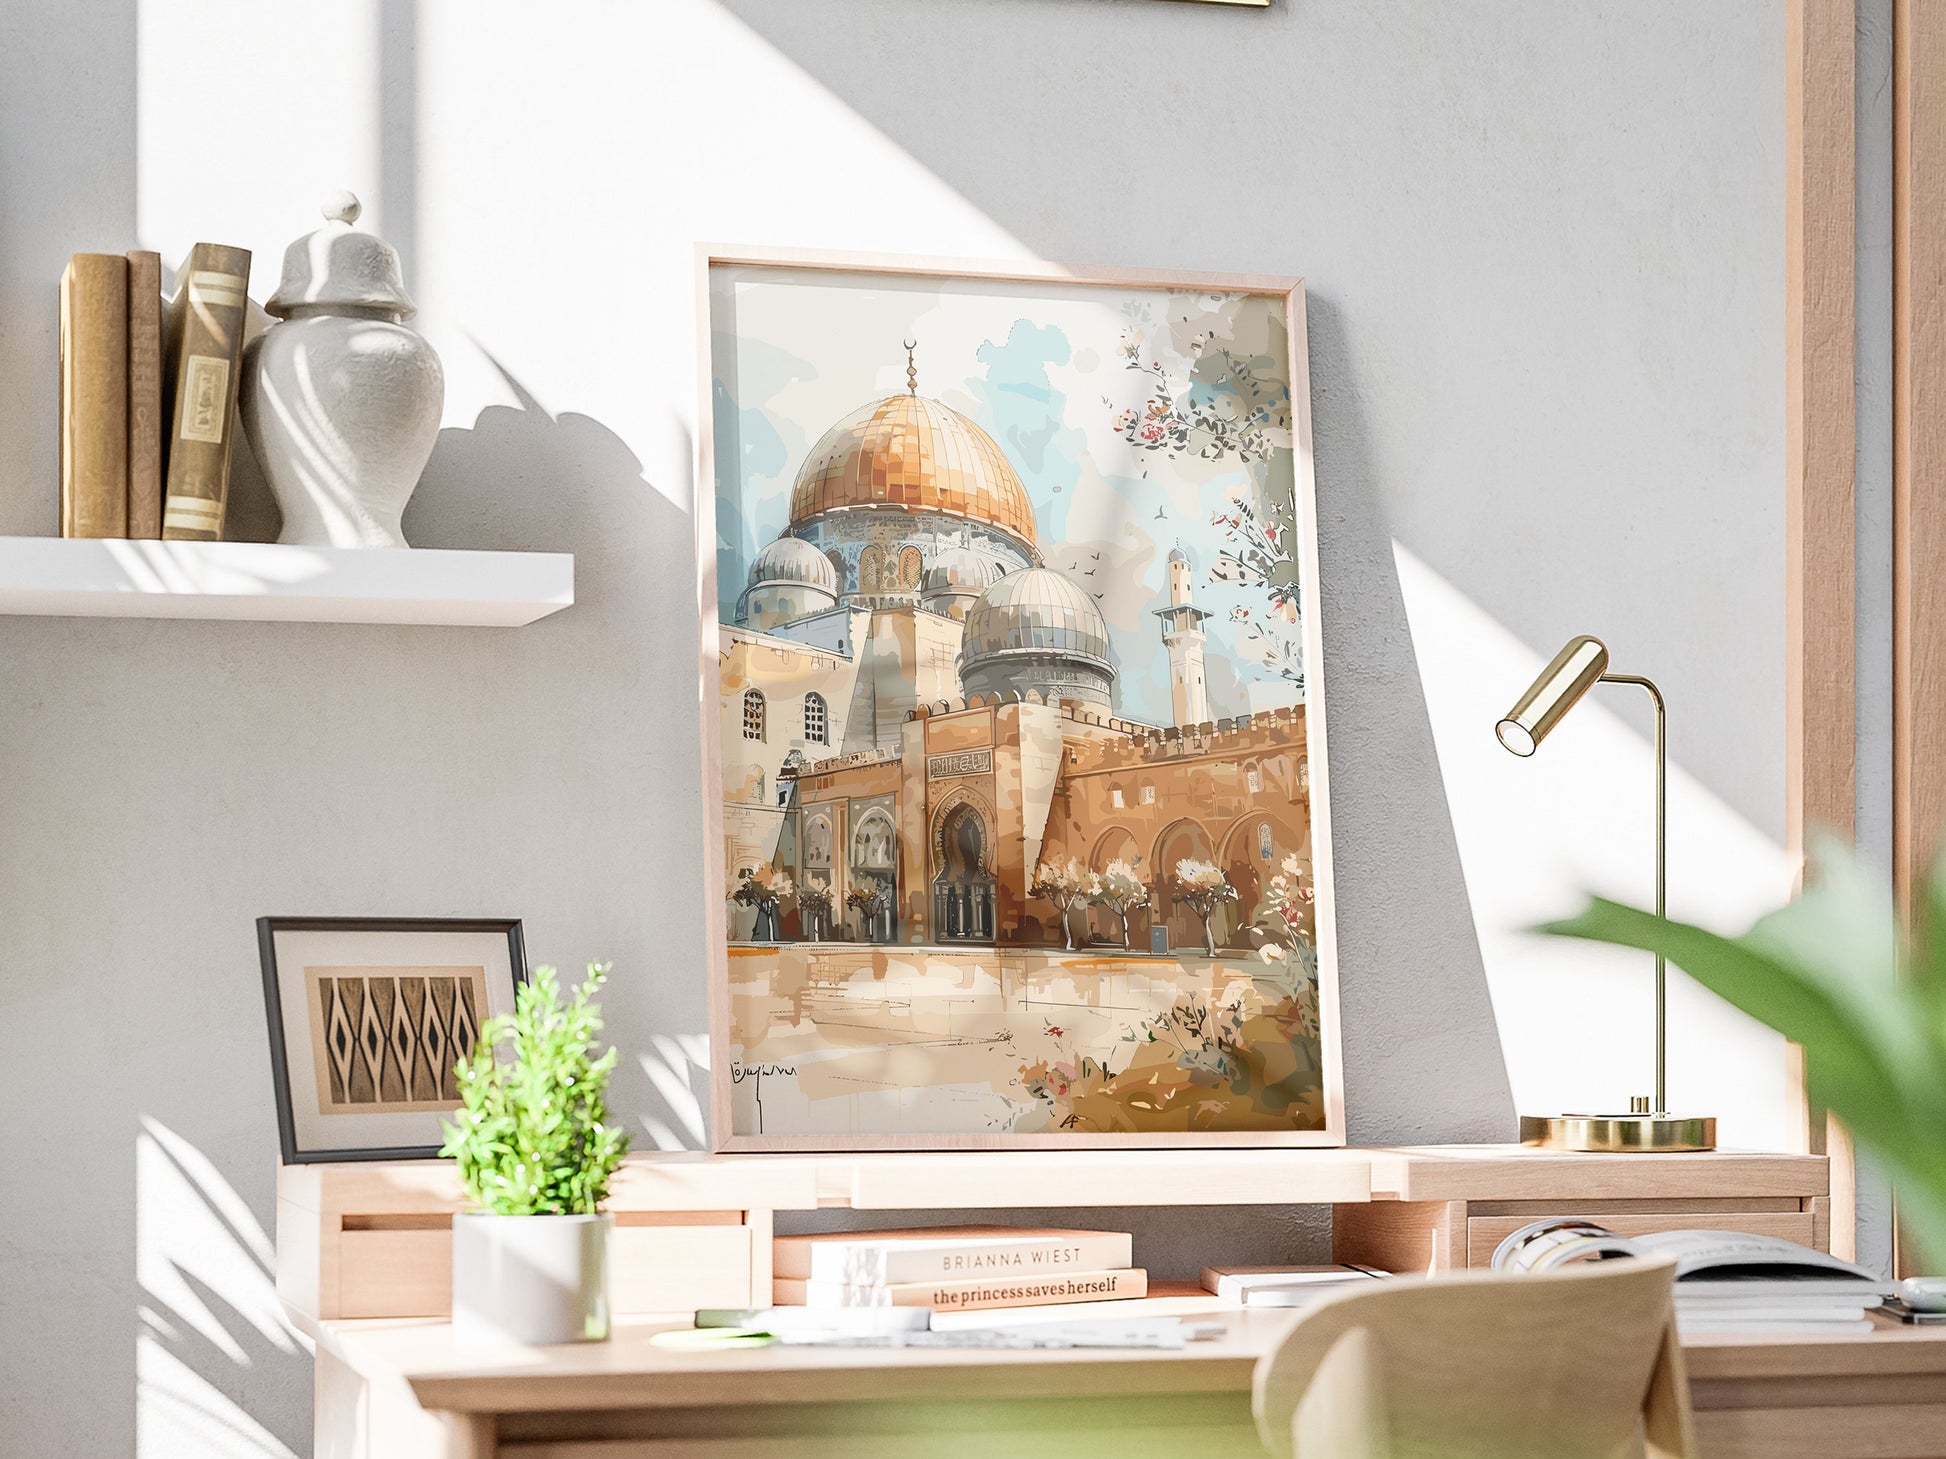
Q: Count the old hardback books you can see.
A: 3